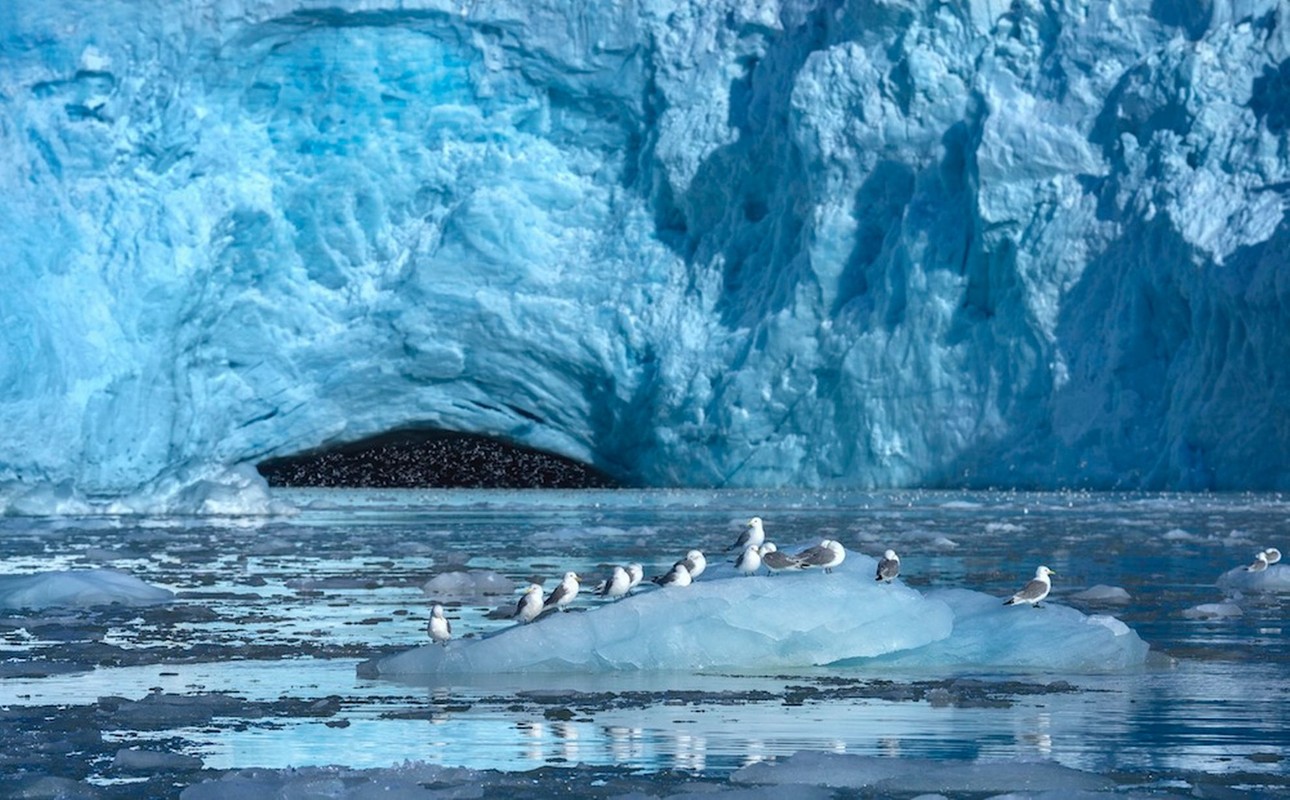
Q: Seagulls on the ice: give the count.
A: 15